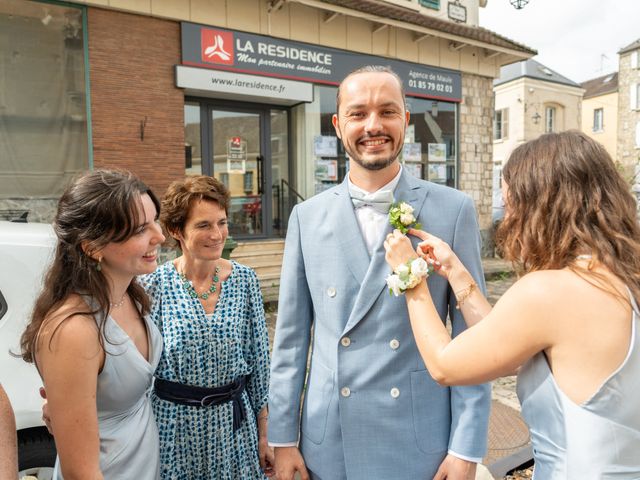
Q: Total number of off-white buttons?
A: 5